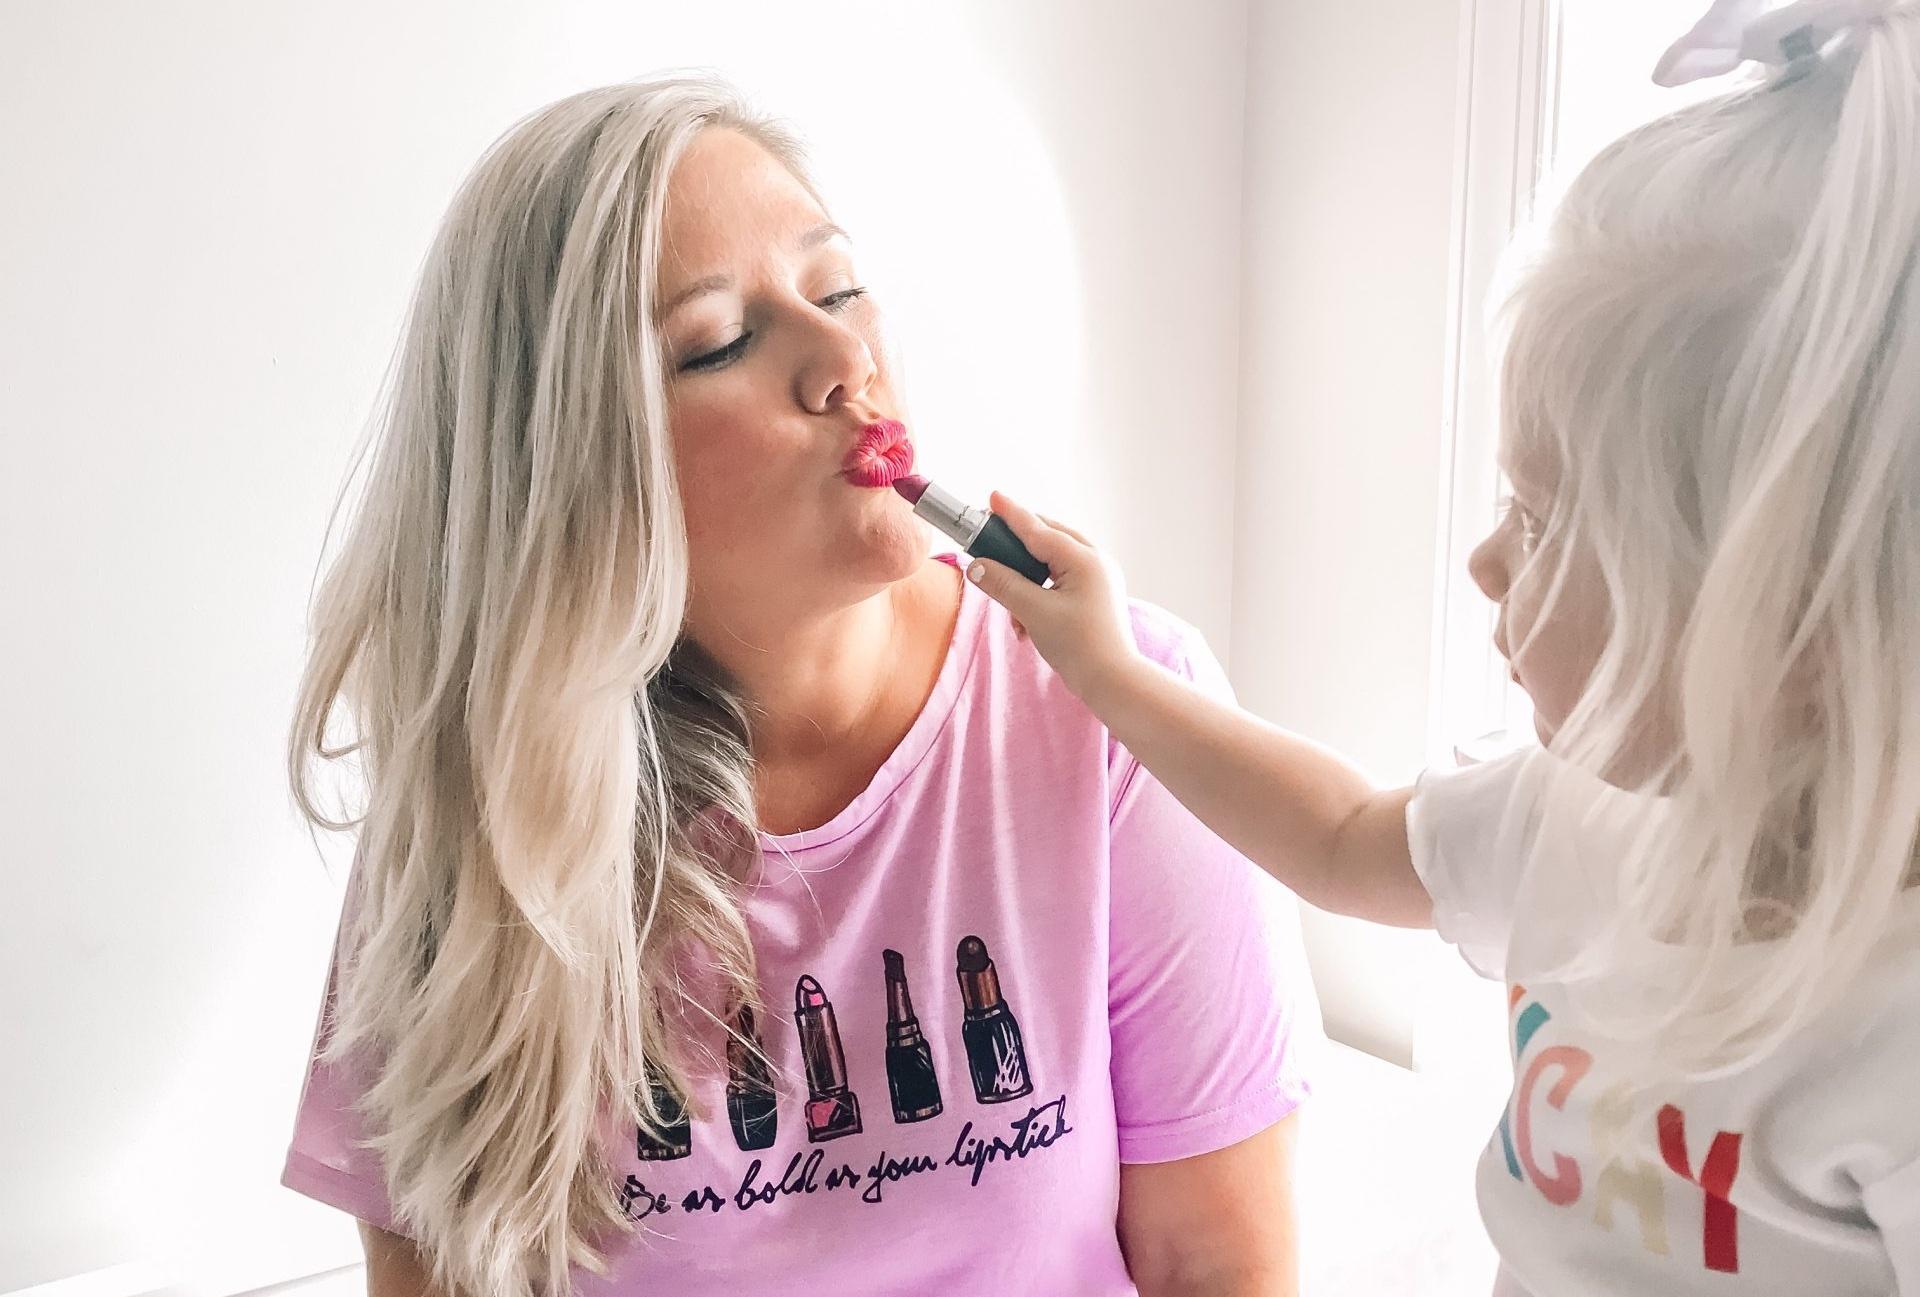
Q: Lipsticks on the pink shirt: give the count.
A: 5